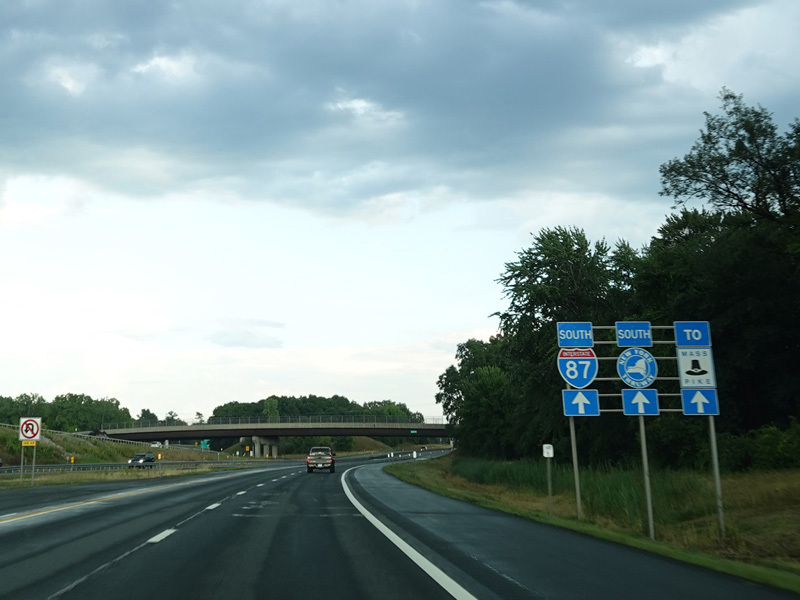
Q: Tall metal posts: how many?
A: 3